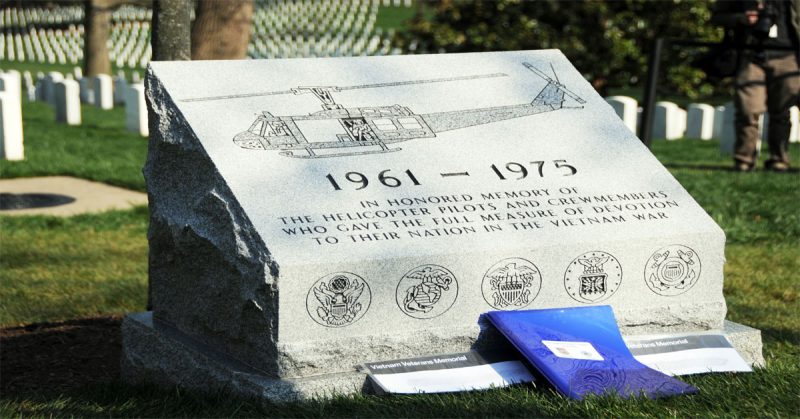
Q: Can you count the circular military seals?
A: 5